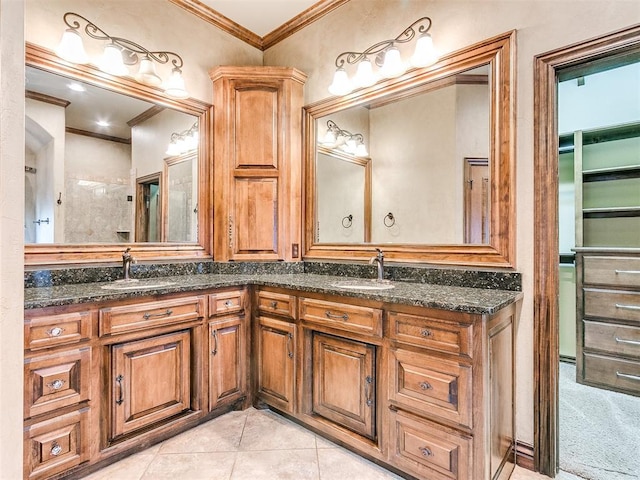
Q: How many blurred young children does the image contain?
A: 0